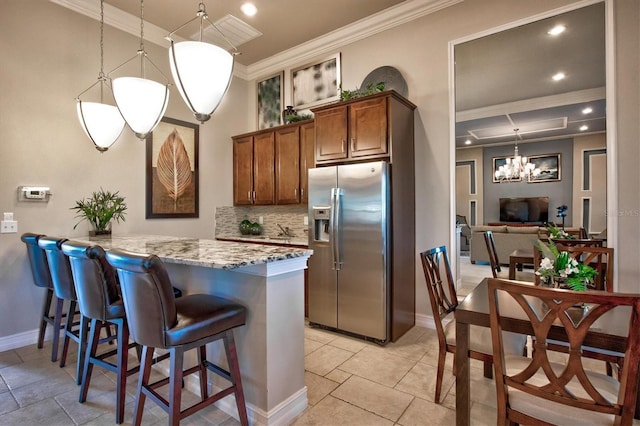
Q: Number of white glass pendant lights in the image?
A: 3